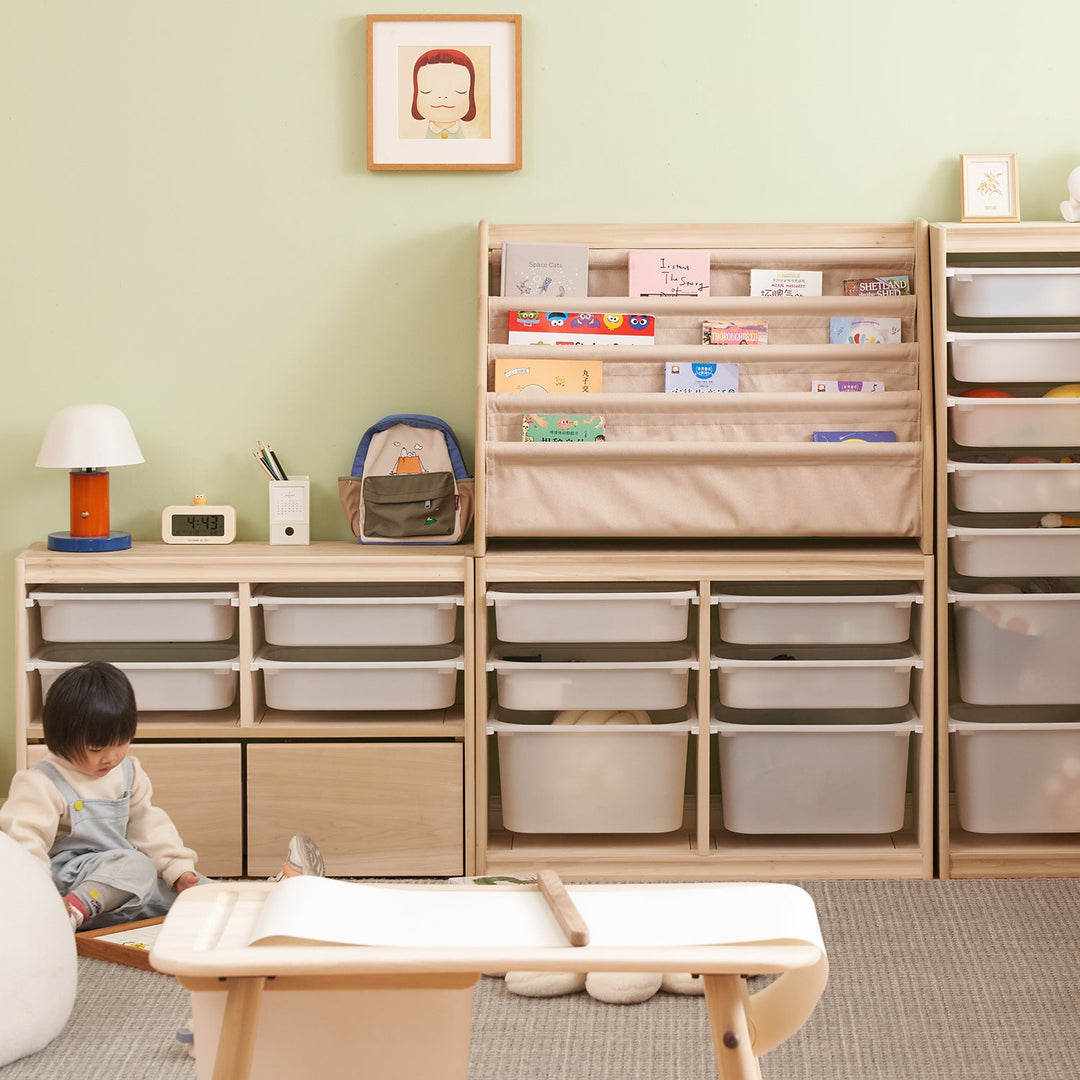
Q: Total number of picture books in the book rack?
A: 12